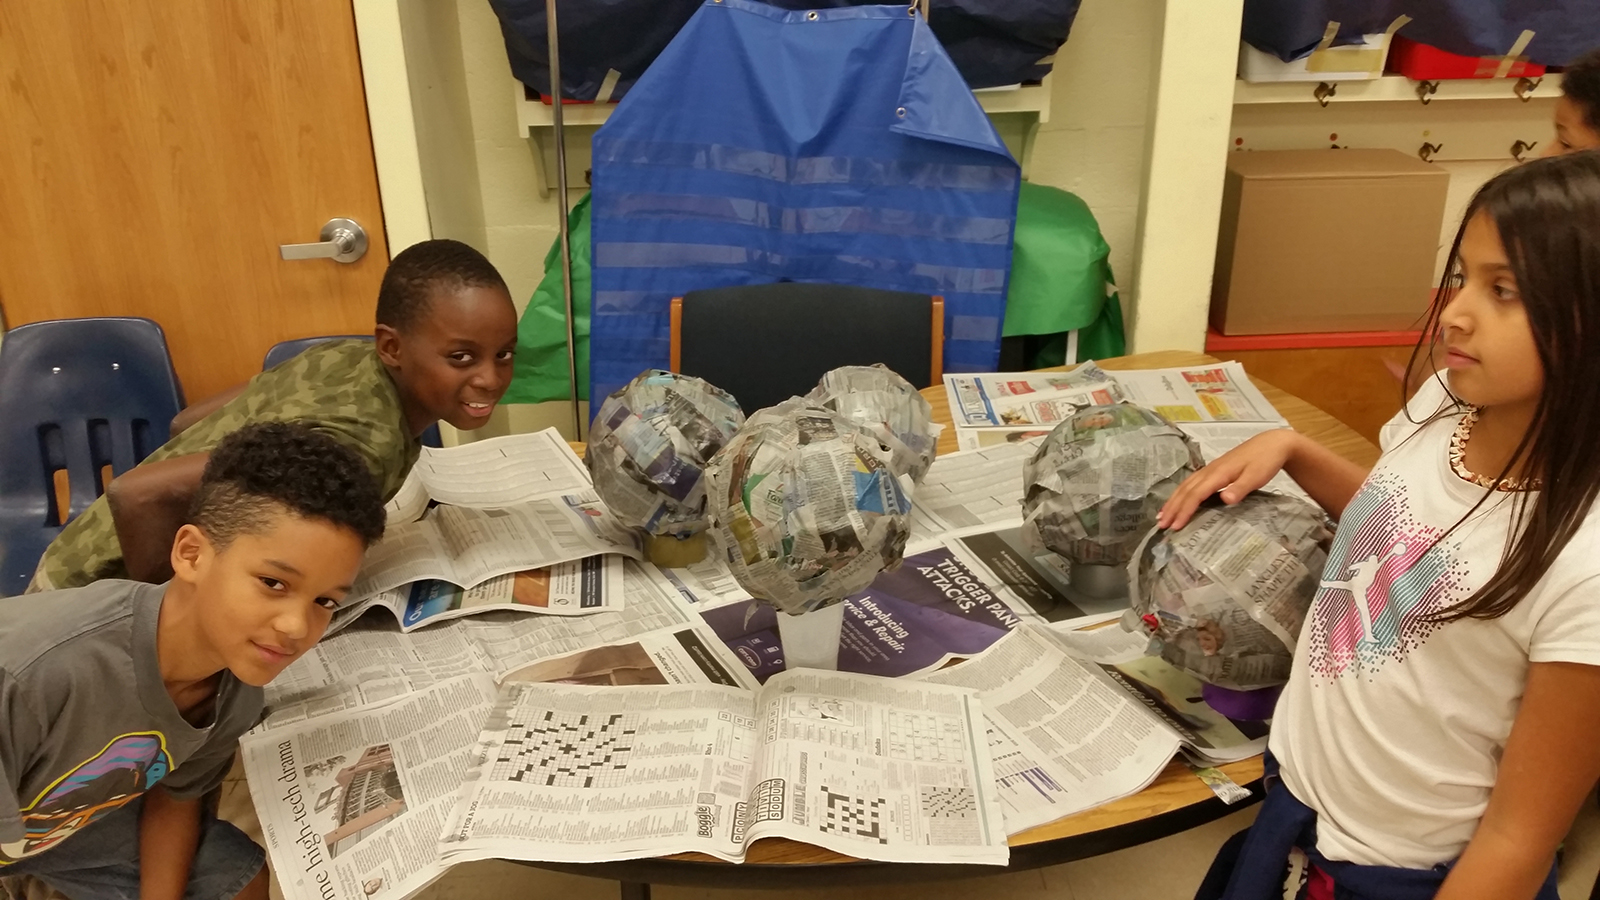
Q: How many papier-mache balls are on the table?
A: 5